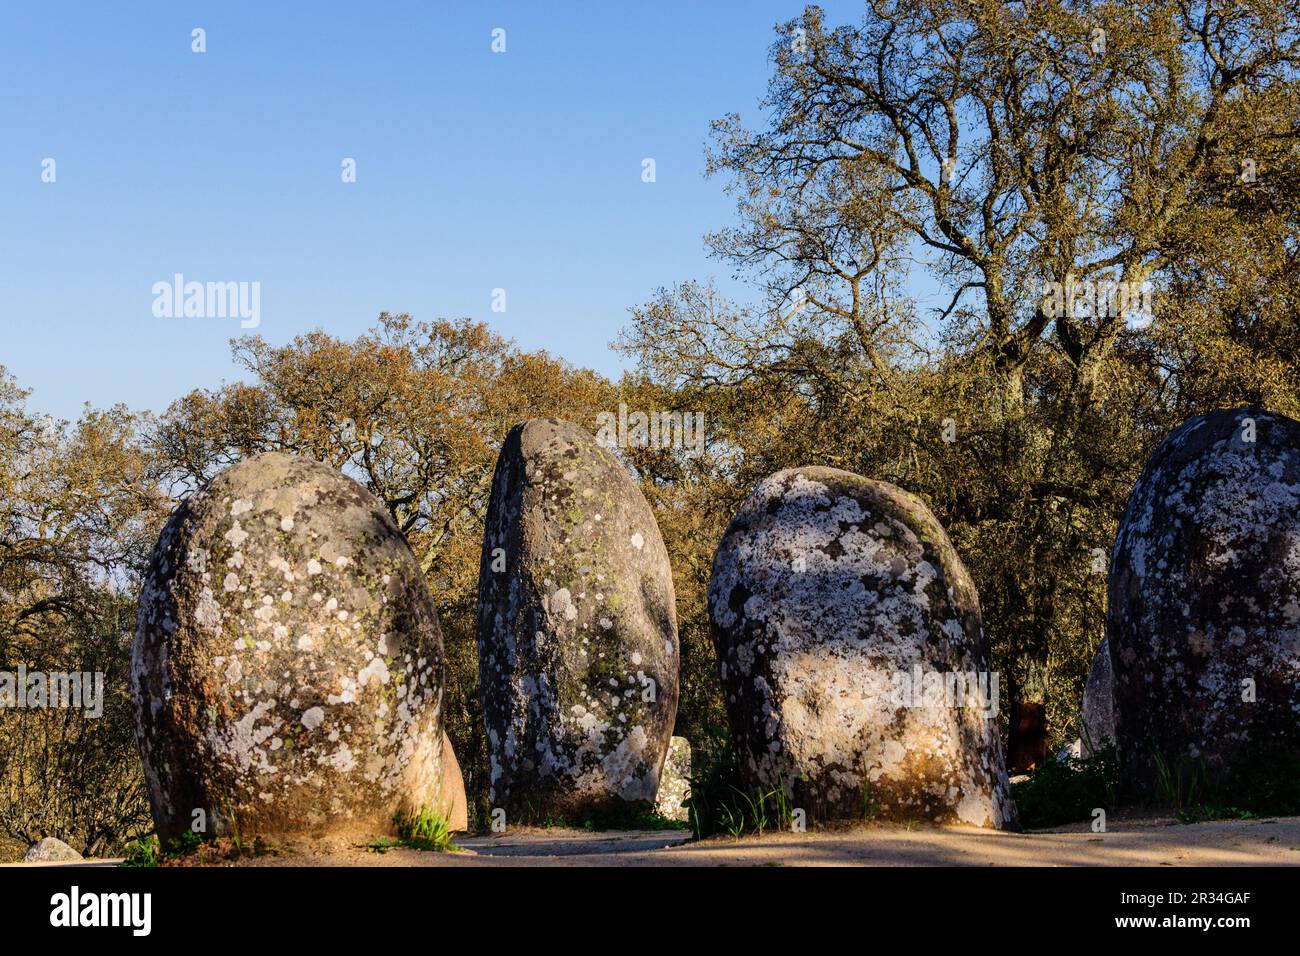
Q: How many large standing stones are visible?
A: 4